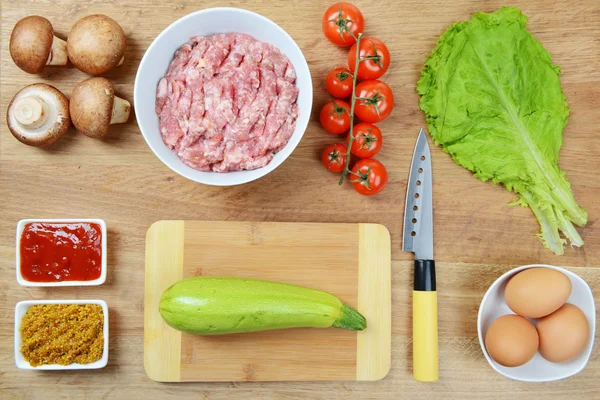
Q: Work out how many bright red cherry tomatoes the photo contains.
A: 8